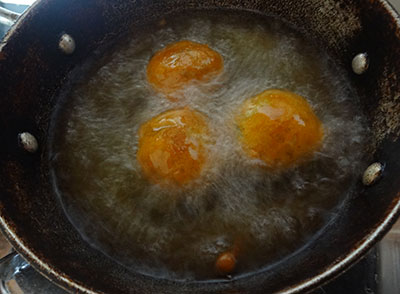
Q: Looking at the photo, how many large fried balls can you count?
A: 3